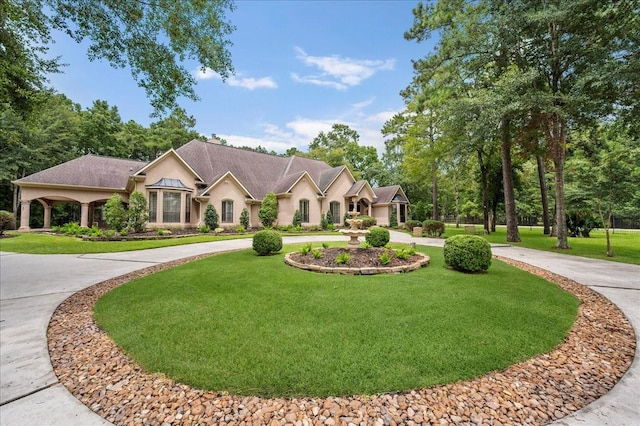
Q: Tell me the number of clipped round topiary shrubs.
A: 3